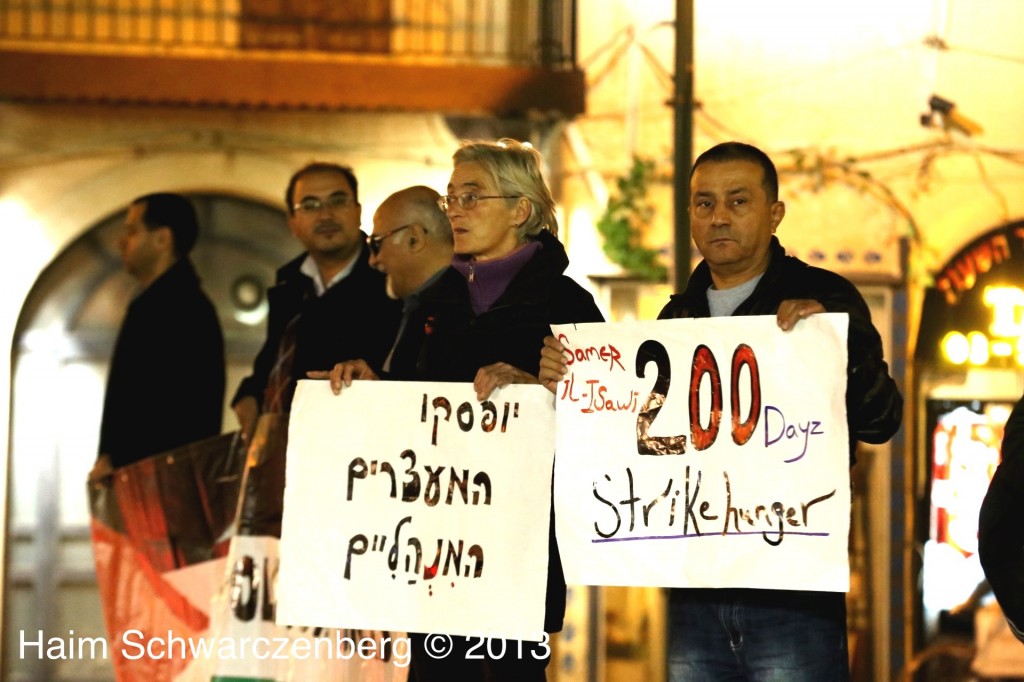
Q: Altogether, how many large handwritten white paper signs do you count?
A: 2